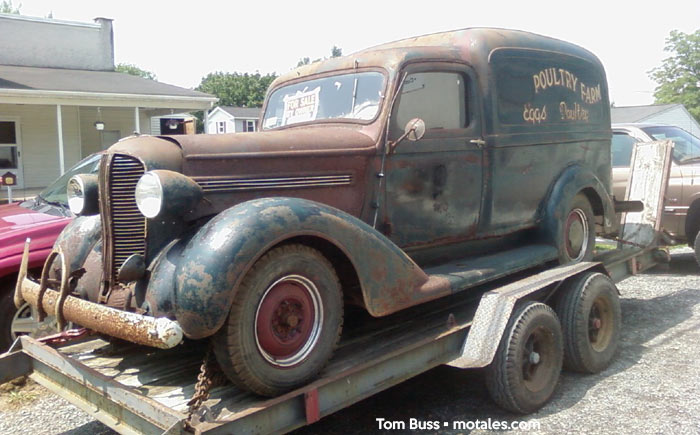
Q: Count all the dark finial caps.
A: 0